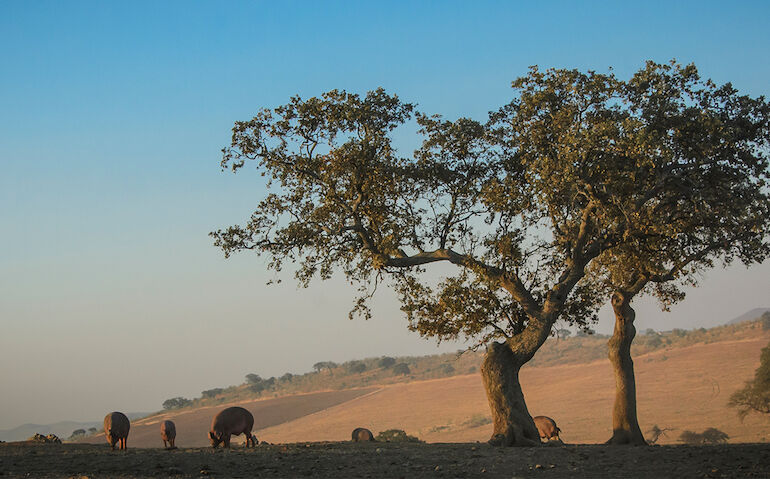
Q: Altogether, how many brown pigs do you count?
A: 5